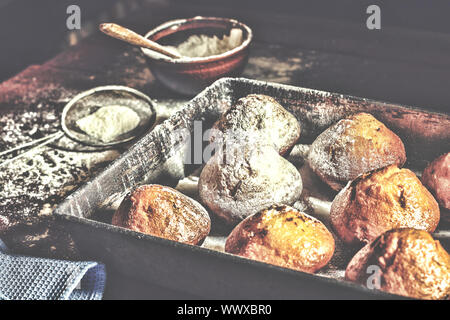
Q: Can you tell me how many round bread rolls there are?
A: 8